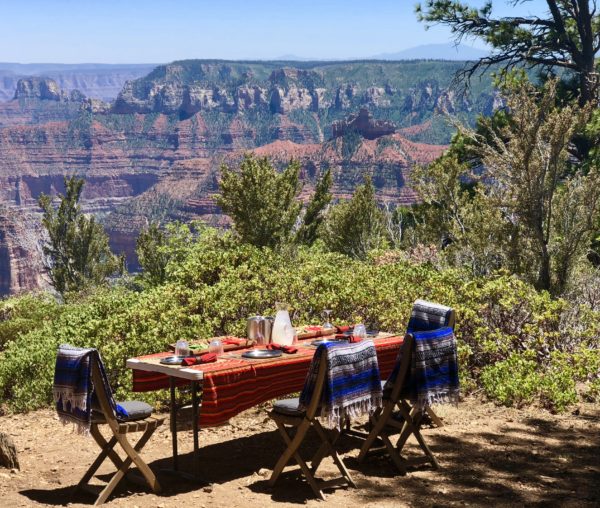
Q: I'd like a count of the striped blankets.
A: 4